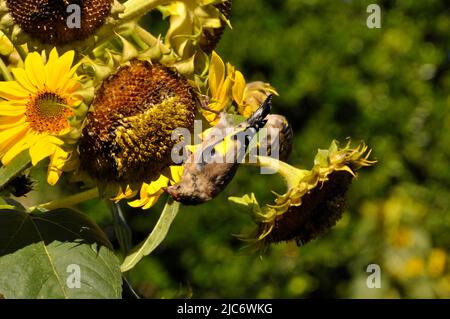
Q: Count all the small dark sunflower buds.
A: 1